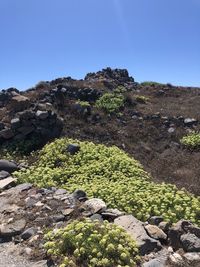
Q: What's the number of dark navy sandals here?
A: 0